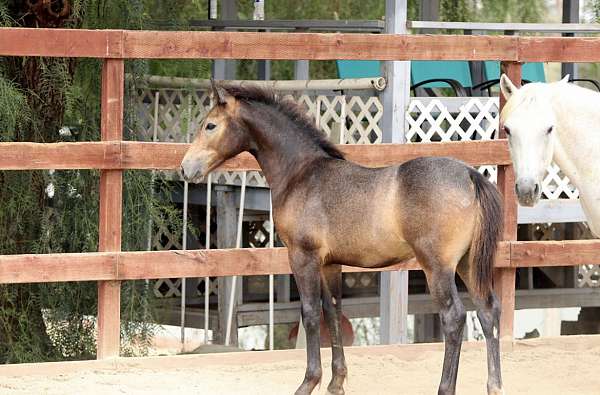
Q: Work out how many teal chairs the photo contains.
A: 3